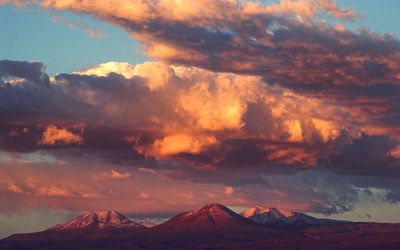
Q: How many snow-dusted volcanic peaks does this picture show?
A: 3